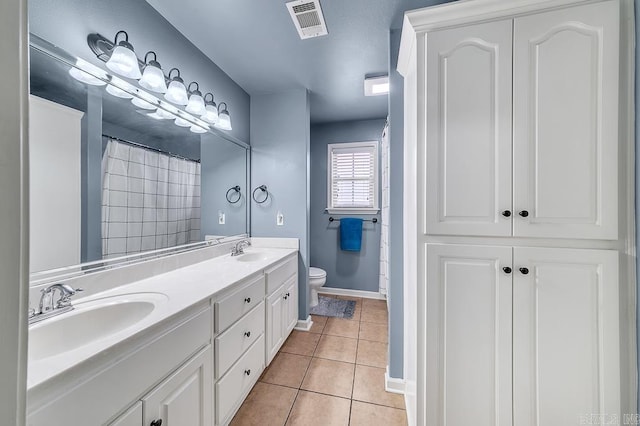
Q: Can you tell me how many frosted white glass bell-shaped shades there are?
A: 6